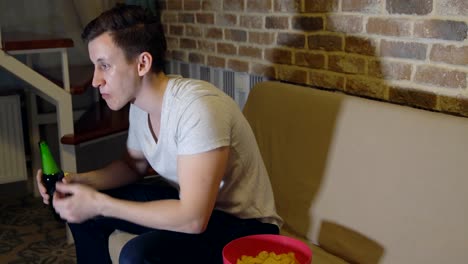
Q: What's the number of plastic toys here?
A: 0